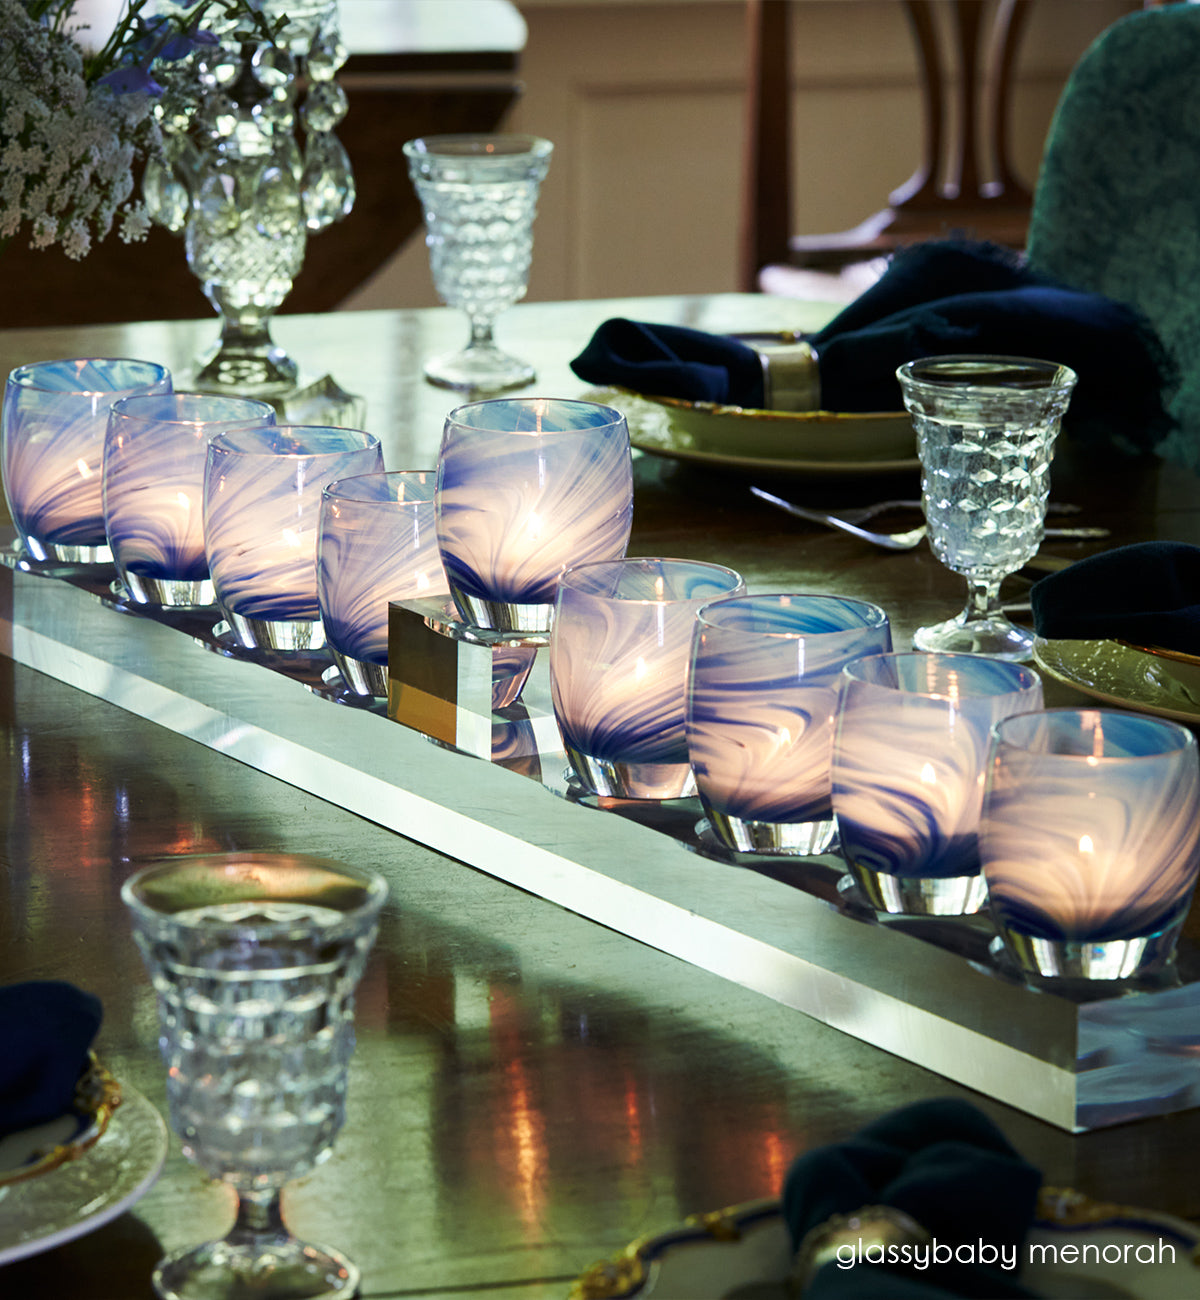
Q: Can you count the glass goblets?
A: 3